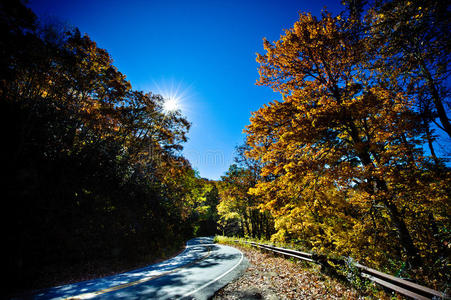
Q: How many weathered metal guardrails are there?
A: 1